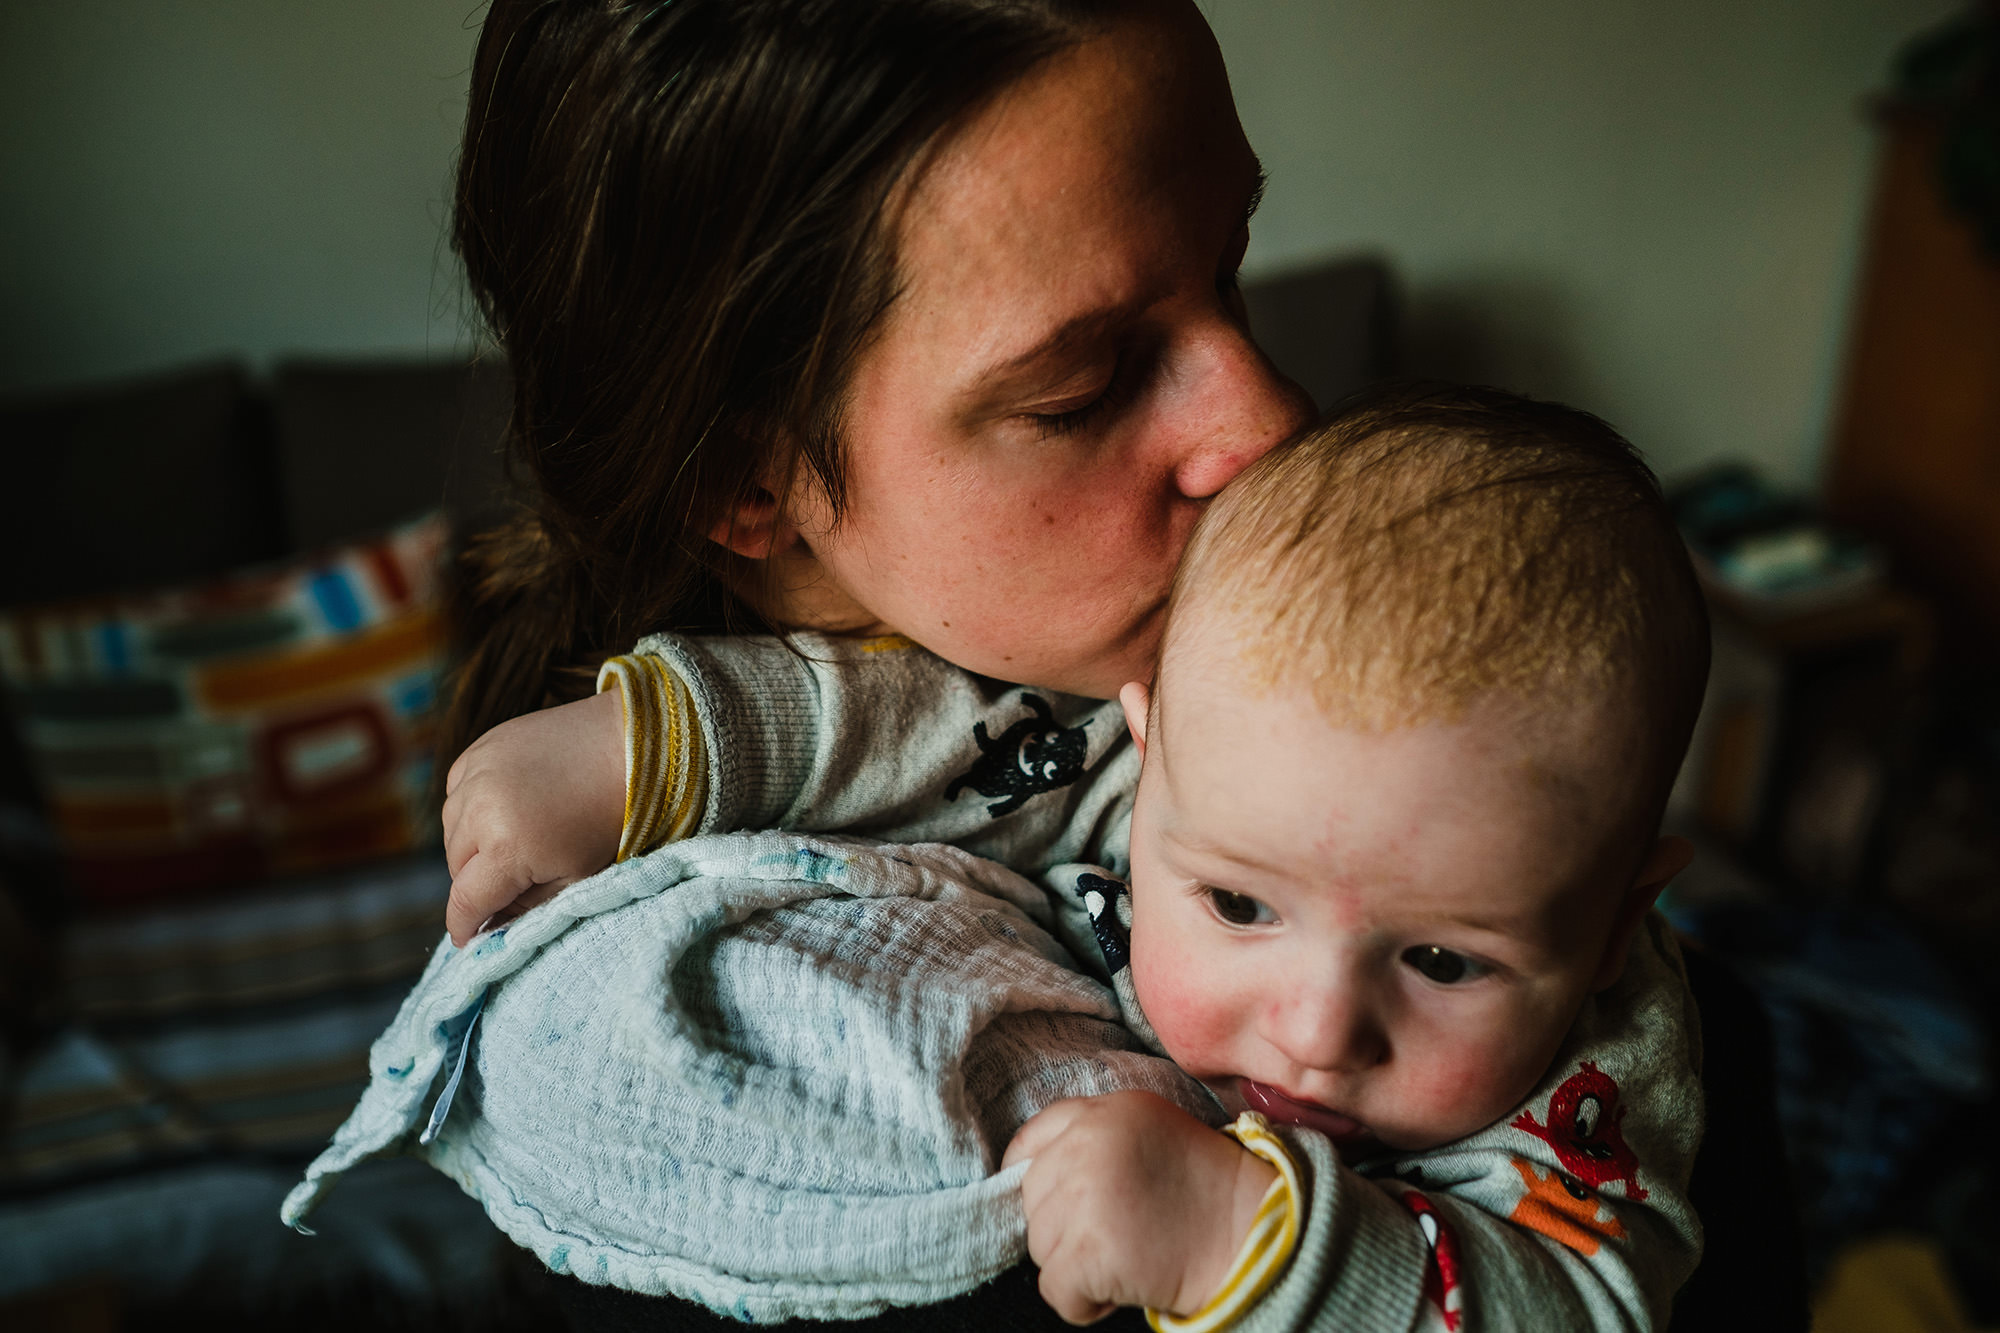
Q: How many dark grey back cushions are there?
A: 3